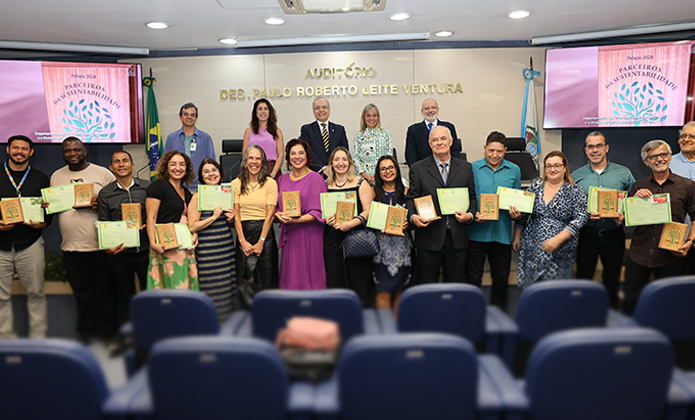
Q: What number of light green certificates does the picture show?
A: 11